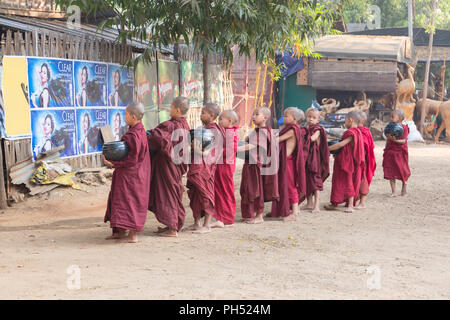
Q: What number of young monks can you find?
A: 11